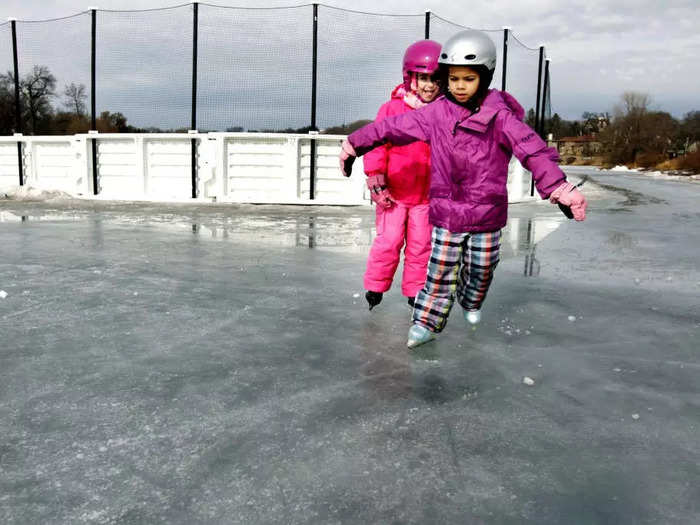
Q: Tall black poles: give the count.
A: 8